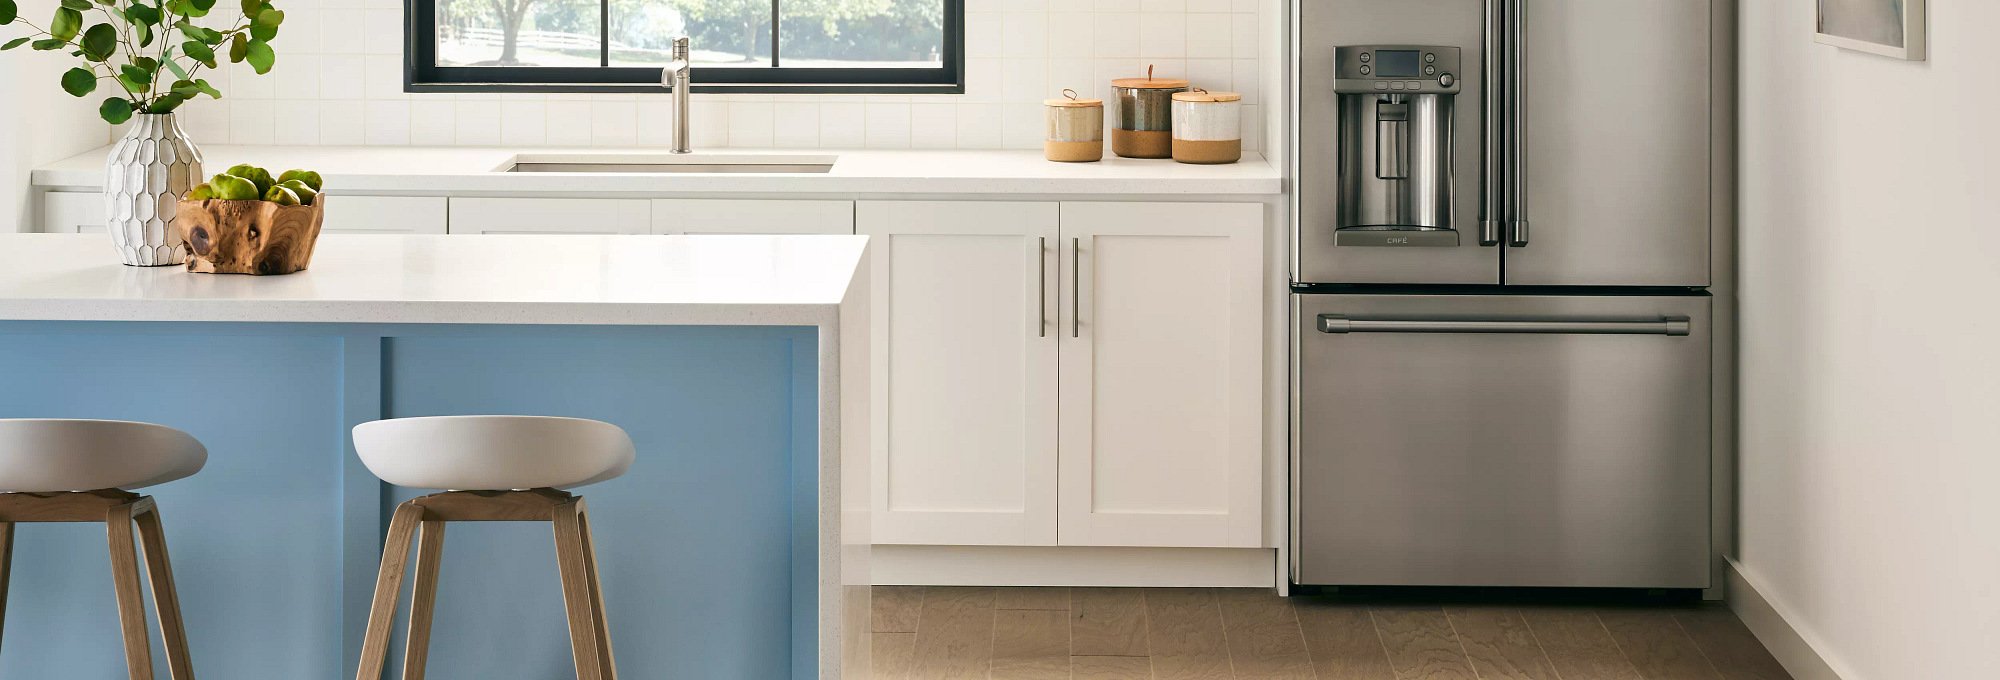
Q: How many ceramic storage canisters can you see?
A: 3